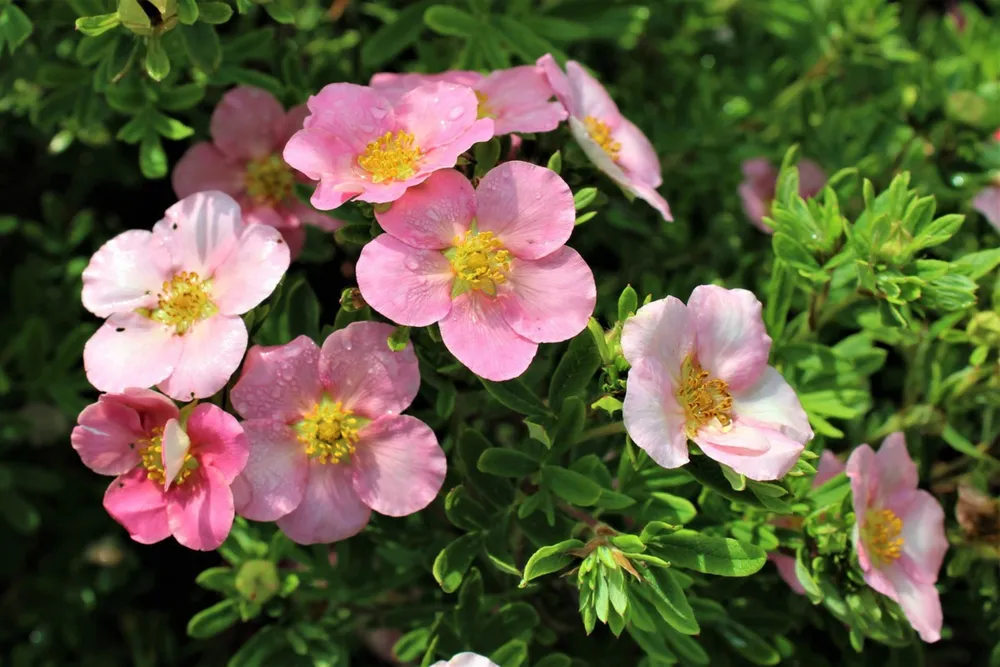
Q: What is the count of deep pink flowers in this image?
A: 1